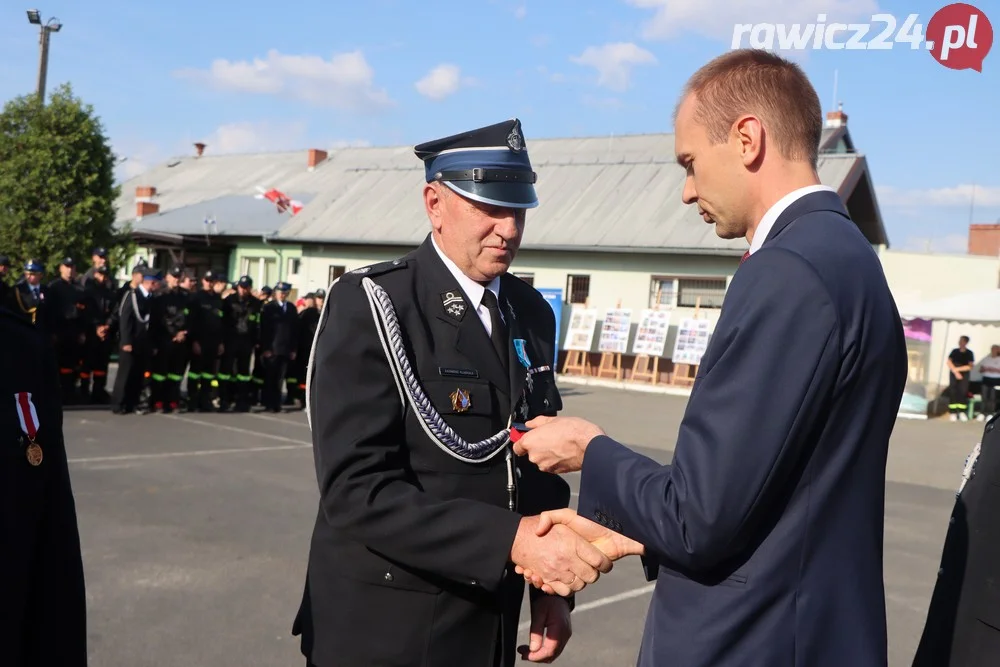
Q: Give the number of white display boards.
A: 4